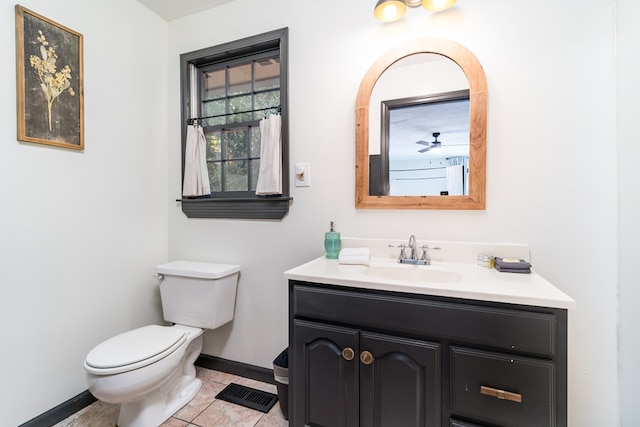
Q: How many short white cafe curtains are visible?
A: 2